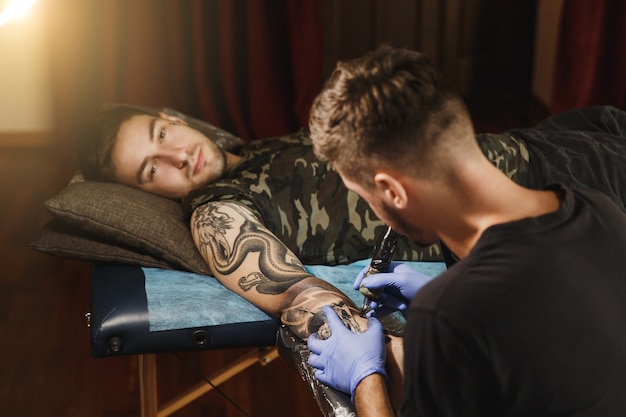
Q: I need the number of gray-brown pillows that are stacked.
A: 2